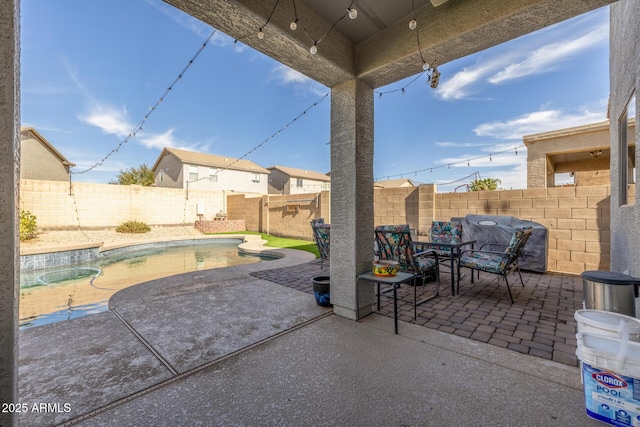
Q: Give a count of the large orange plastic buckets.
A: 0